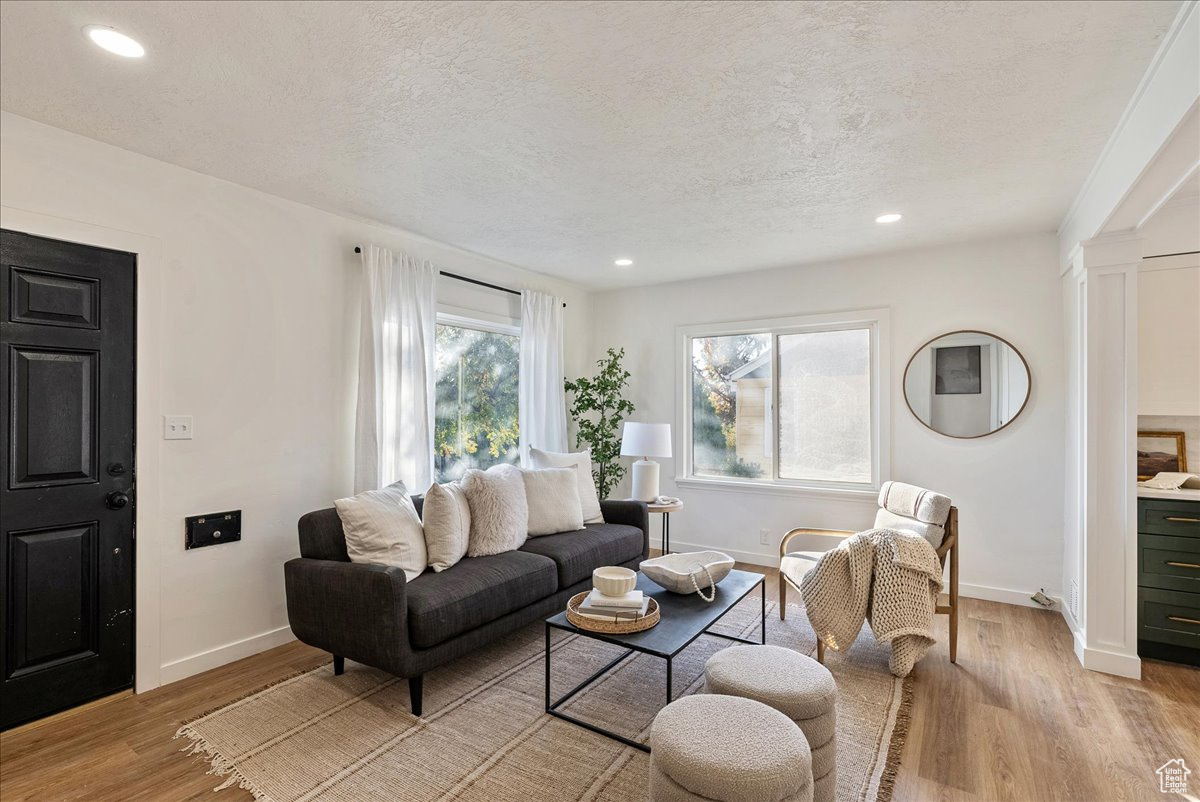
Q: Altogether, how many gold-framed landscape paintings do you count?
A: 1